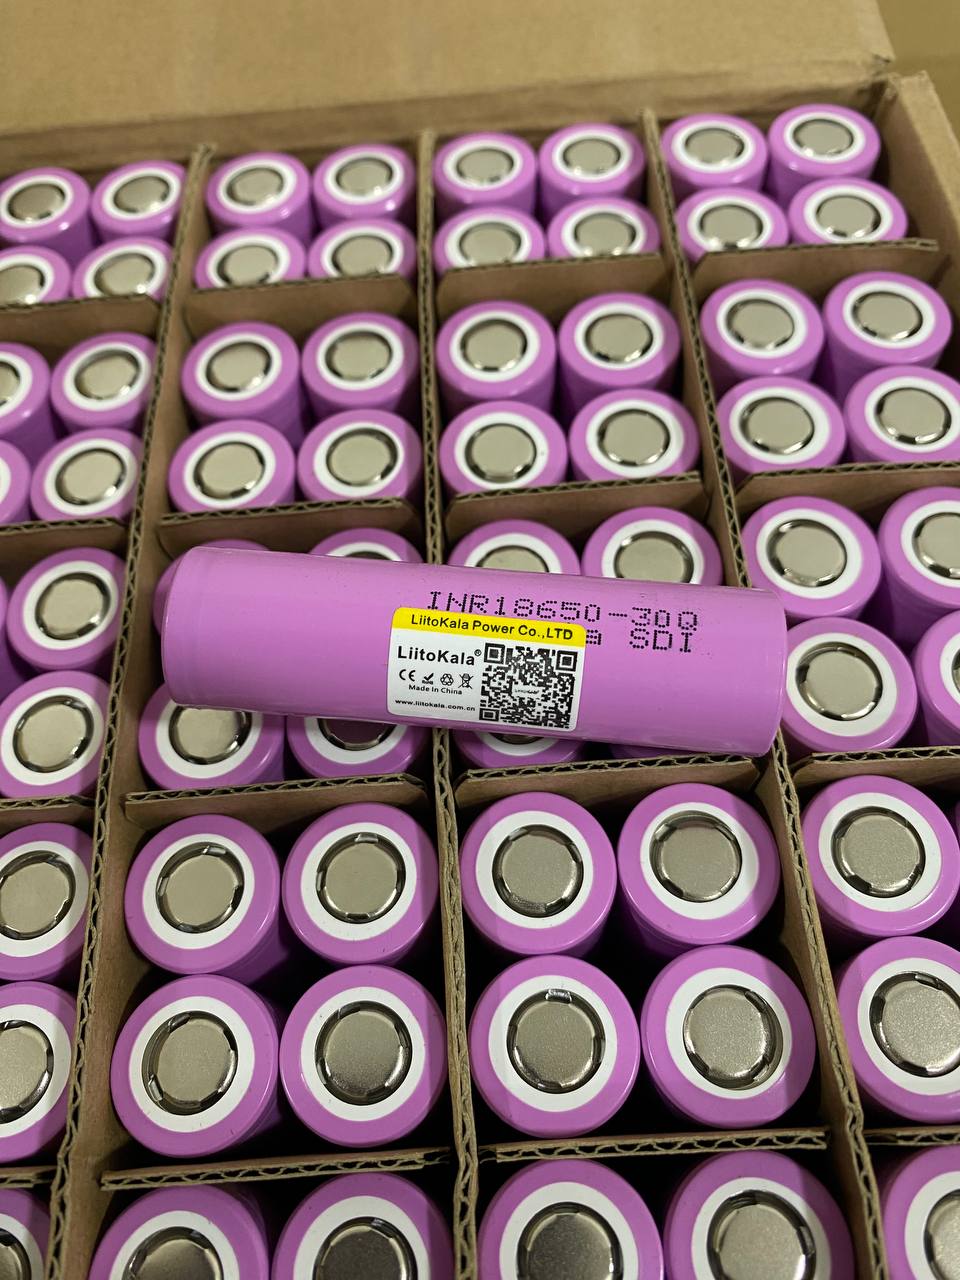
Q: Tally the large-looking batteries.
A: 1